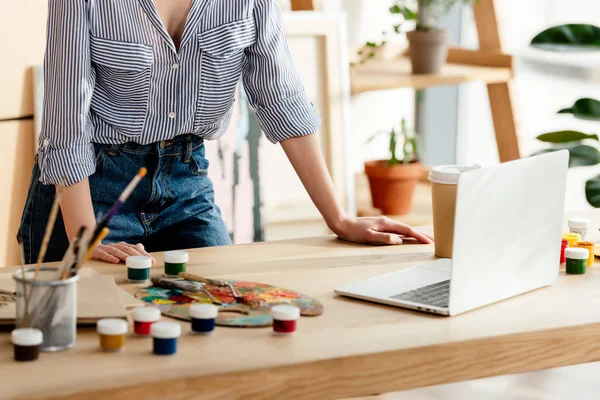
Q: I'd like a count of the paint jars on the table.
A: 13